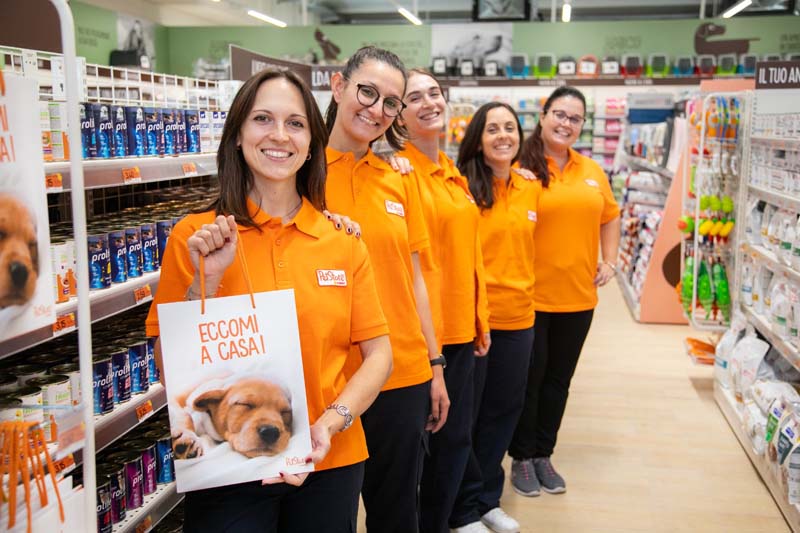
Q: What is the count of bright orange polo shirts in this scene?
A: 5